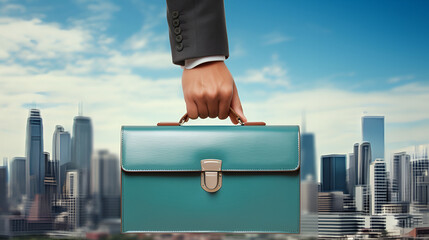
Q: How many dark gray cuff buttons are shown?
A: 5